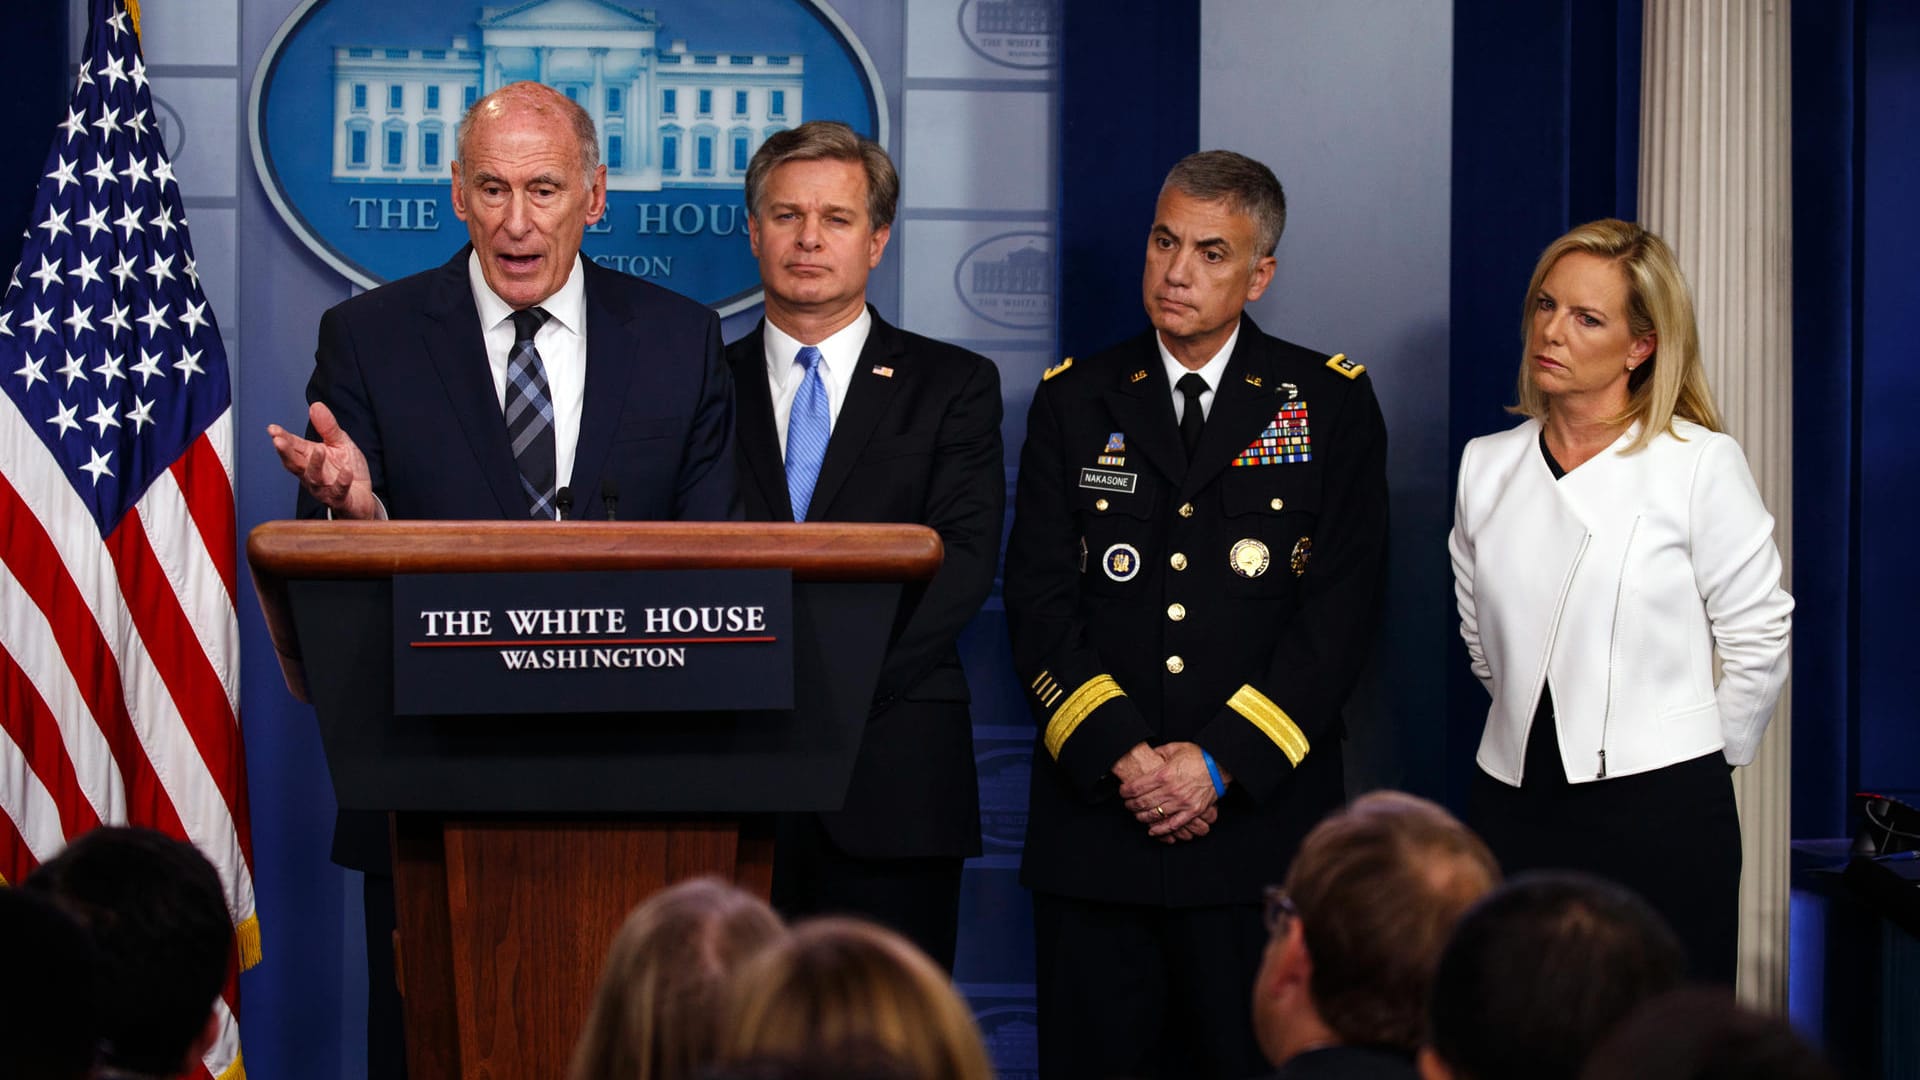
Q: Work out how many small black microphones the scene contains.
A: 2